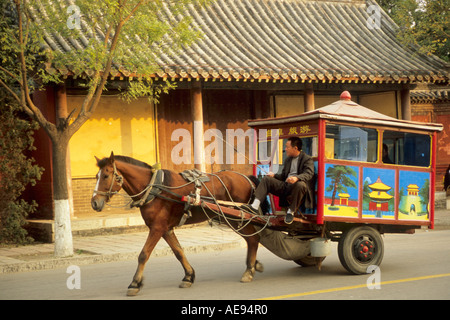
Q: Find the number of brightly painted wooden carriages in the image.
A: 1